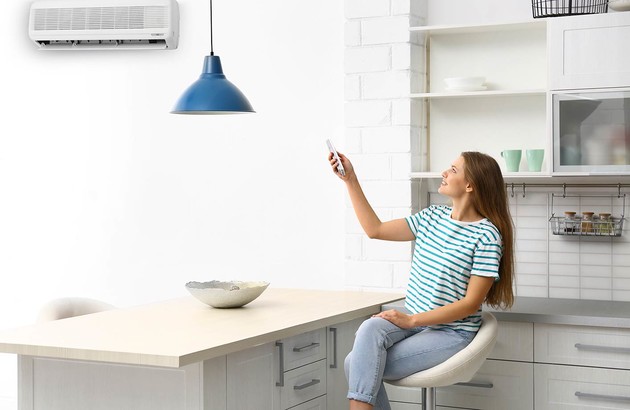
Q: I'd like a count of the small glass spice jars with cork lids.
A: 3